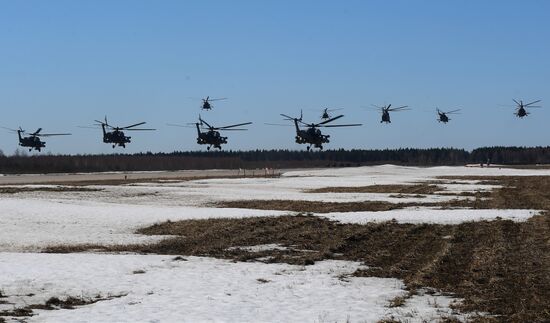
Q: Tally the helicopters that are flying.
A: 9